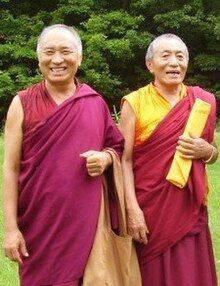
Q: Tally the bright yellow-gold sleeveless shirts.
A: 1